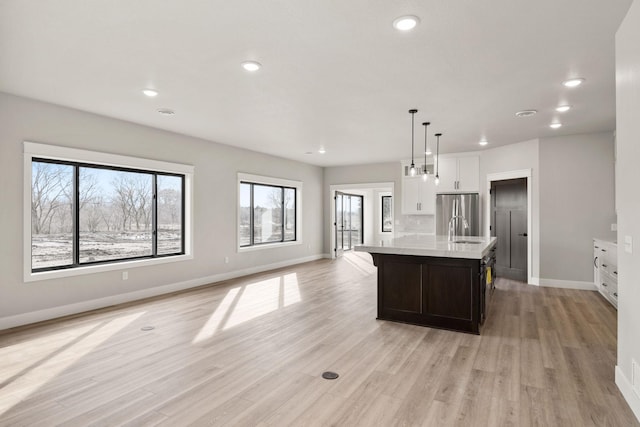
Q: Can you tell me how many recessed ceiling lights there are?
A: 9